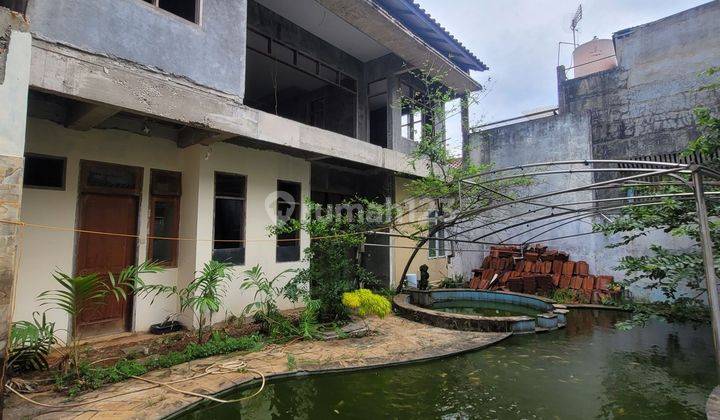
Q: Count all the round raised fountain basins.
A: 1